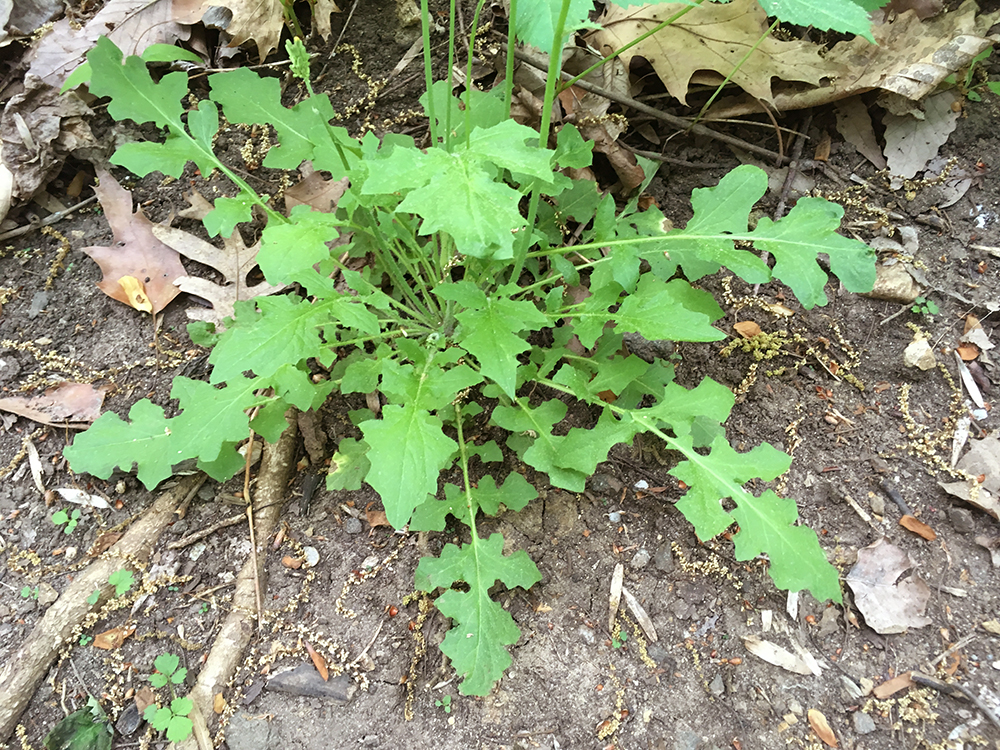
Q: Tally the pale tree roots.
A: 2